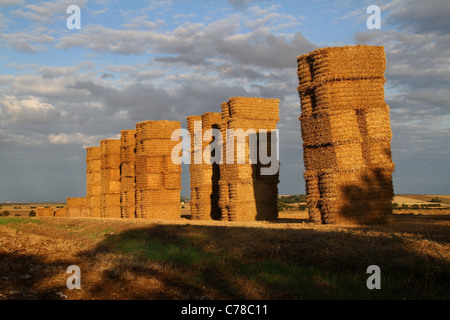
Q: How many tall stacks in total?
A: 7